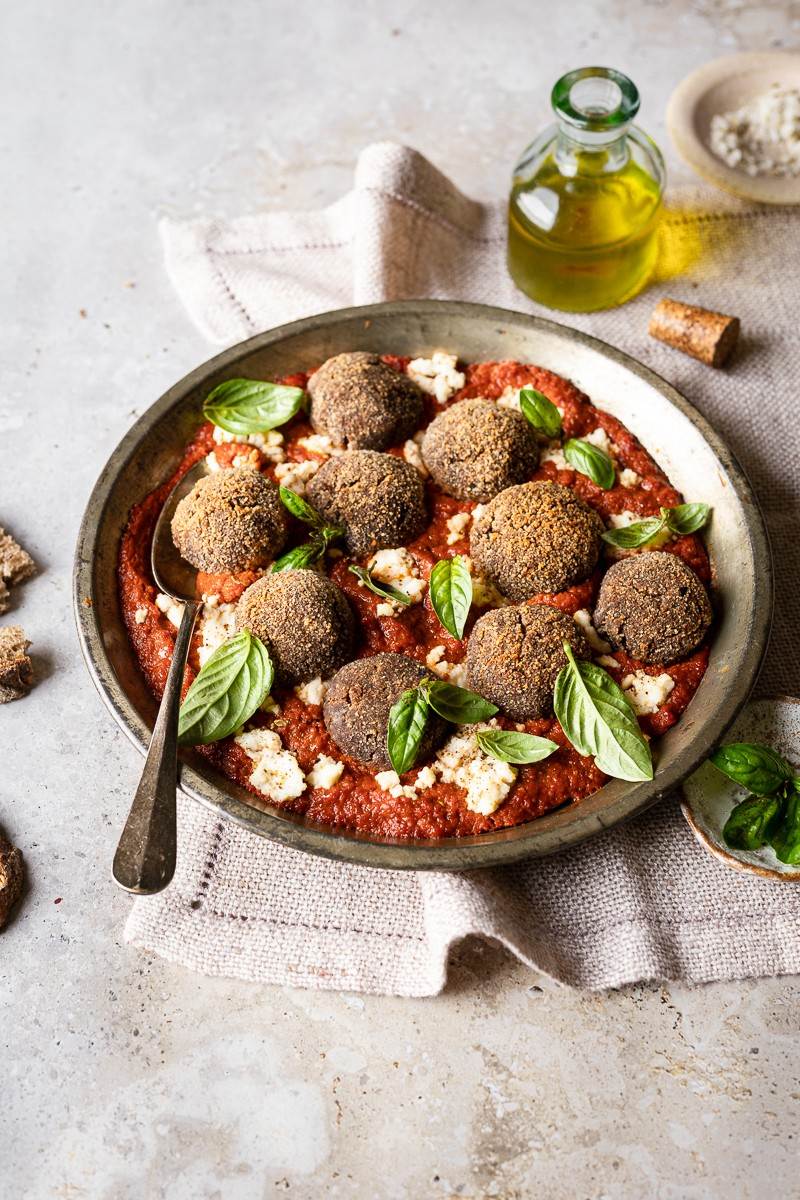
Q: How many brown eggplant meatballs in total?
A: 9